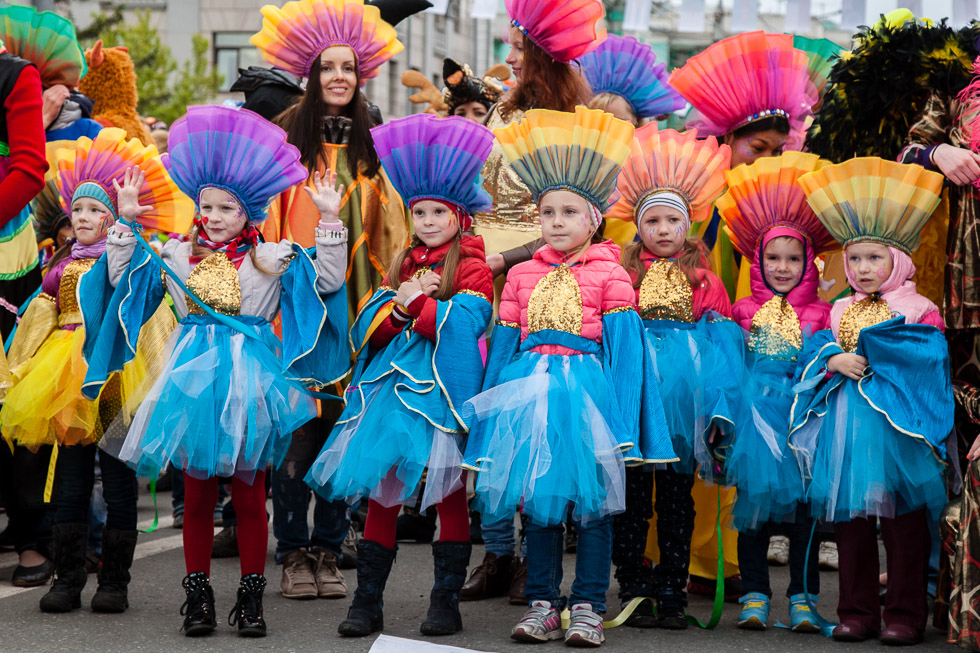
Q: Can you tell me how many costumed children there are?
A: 7